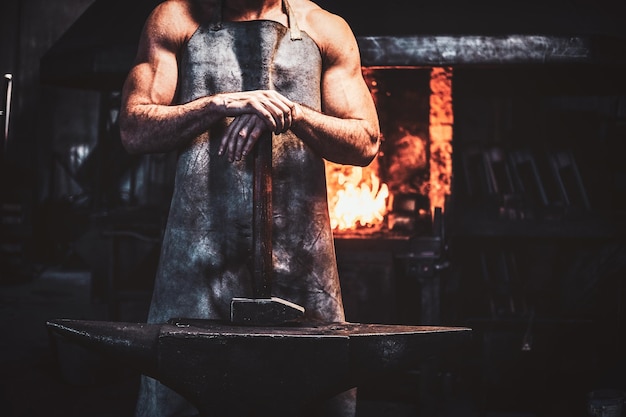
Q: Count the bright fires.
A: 1